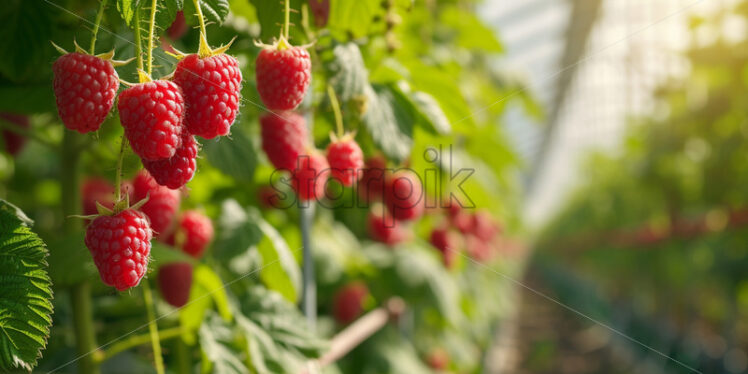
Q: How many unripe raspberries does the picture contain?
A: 0